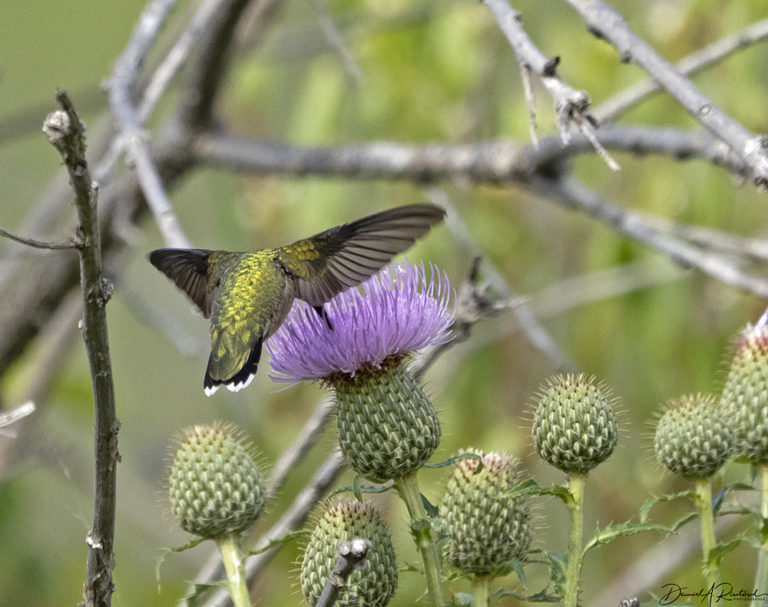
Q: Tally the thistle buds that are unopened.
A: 6